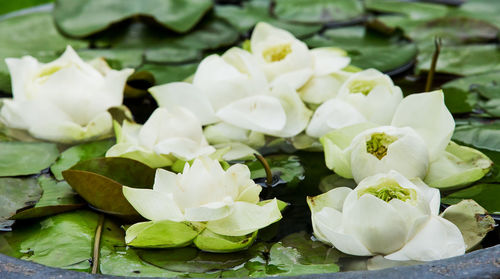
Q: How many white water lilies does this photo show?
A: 8